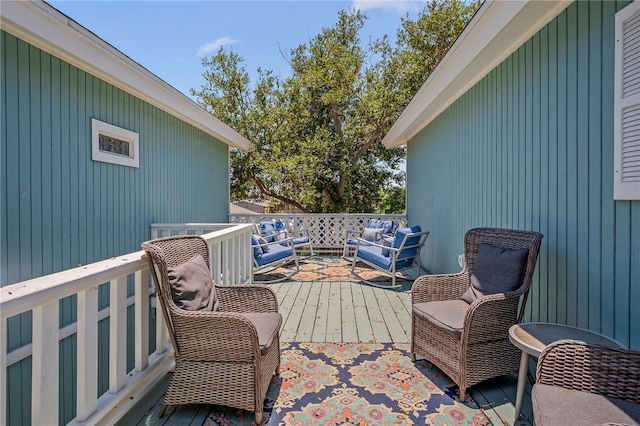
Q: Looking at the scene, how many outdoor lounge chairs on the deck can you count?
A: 7